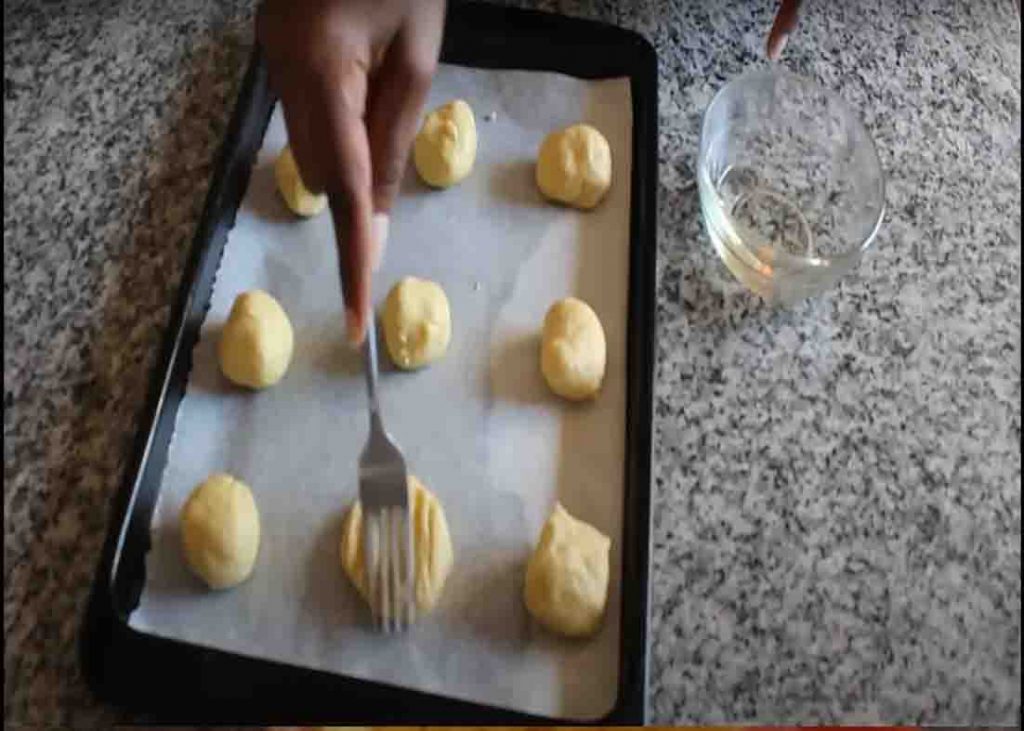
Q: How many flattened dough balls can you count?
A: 1